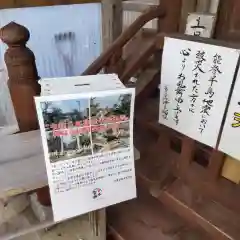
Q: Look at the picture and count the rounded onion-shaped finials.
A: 1